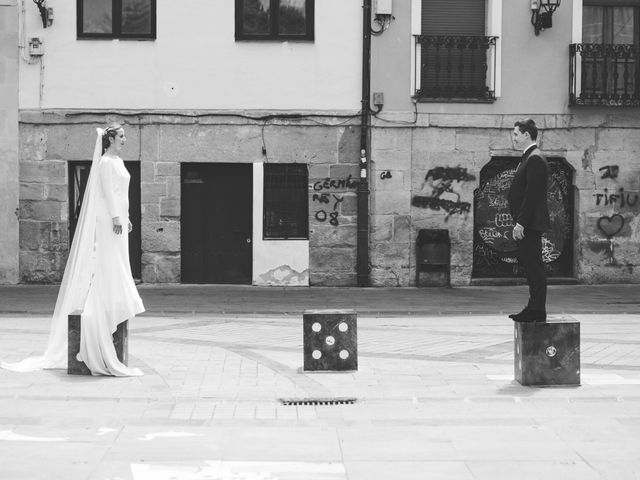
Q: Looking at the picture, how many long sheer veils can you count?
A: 1